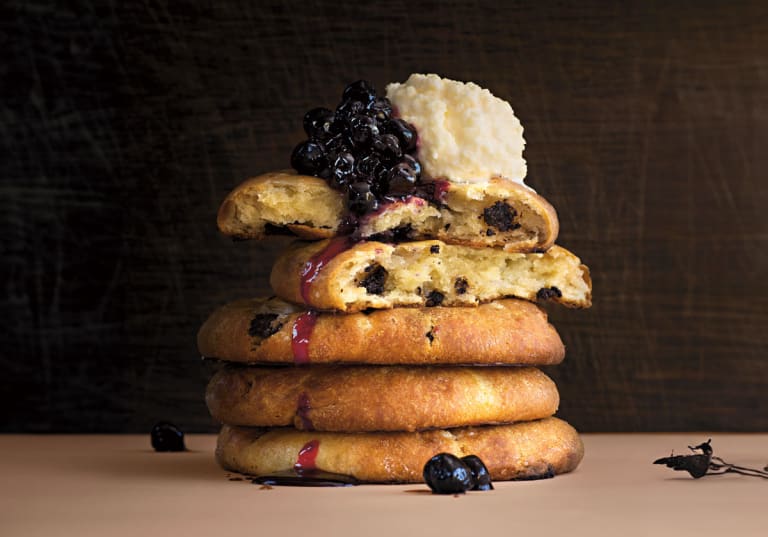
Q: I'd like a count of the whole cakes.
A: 3